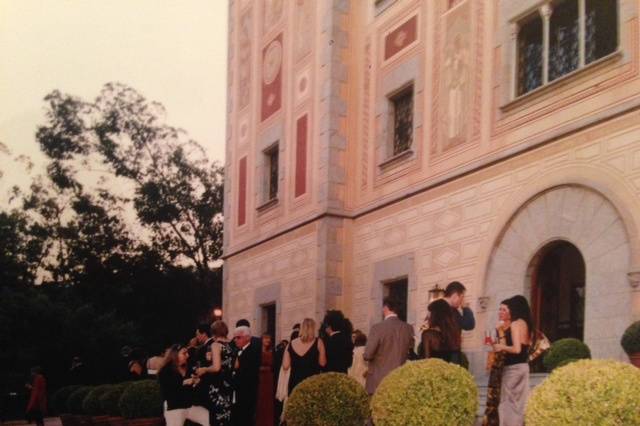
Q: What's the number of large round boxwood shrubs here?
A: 3